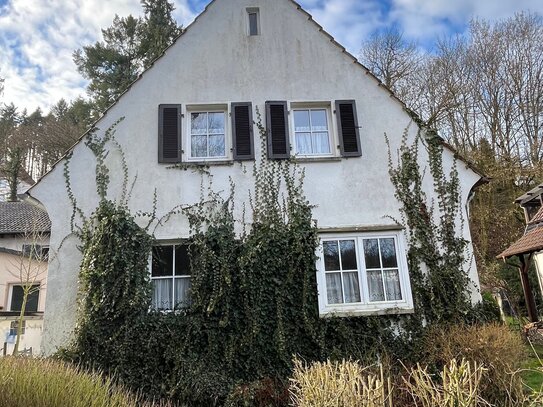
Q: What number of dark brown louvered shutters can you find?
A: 4